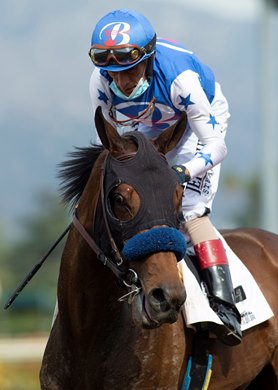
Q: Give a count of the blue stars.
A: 4